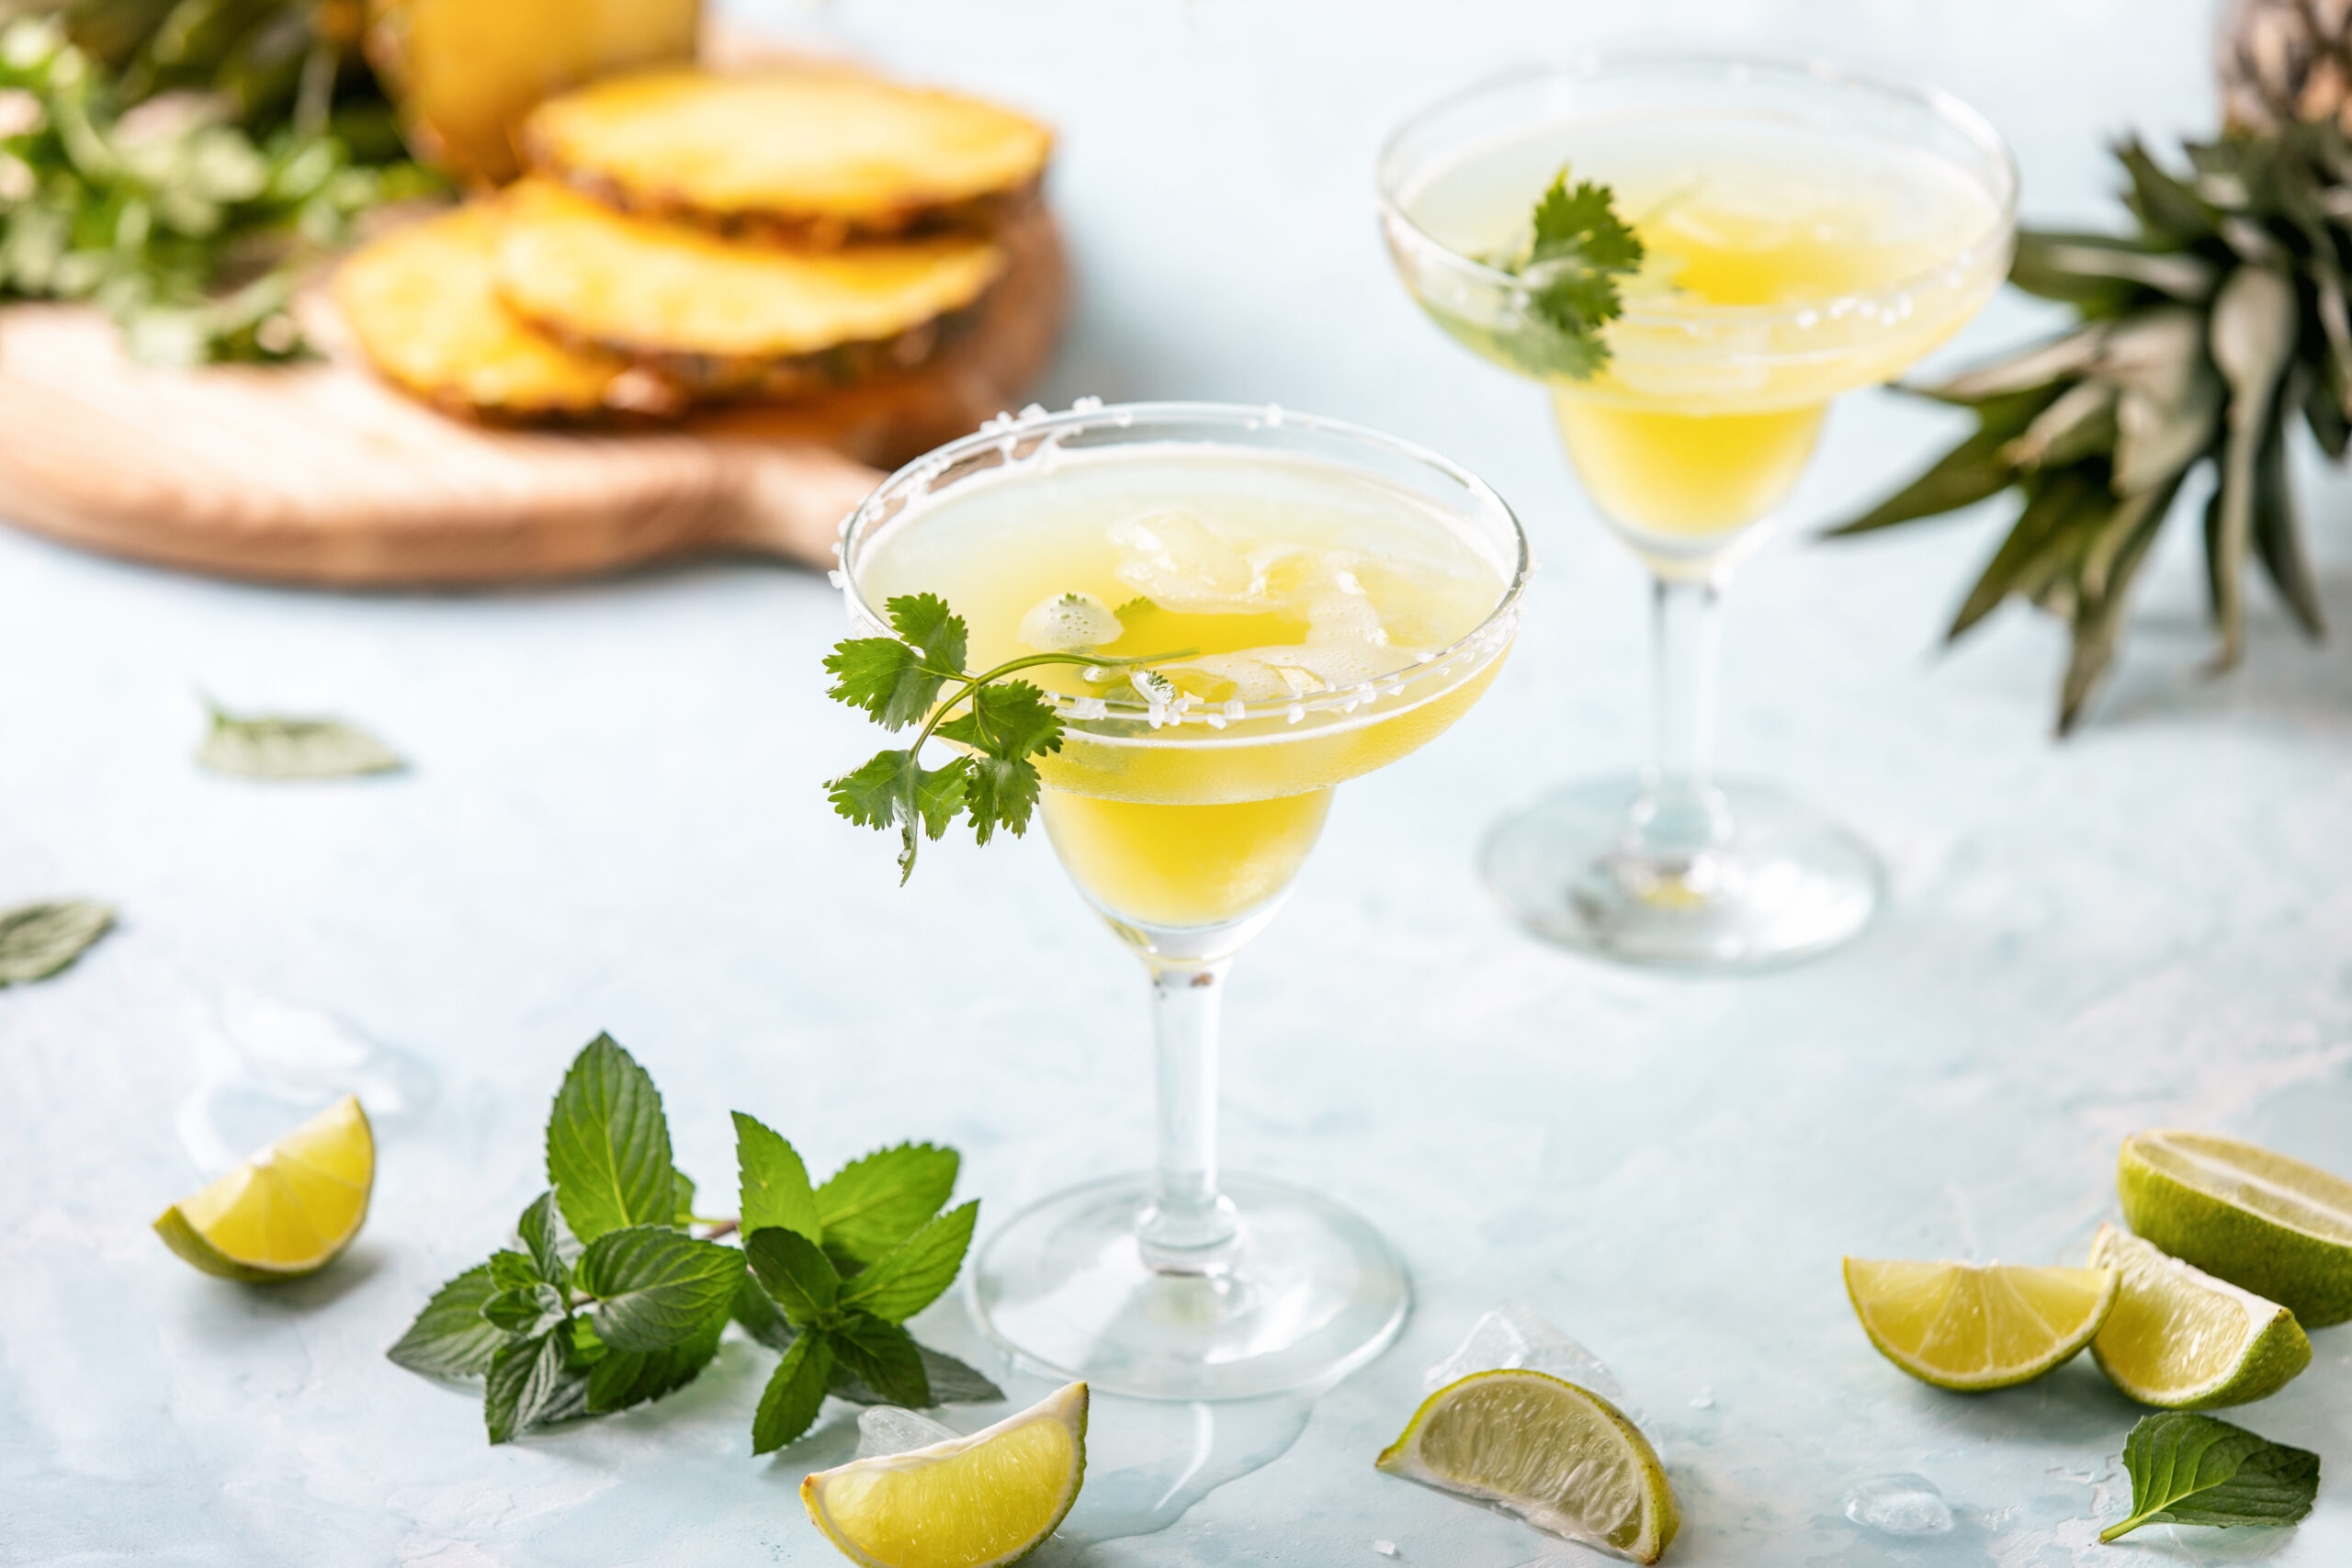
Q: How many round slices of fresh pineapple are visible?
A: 3